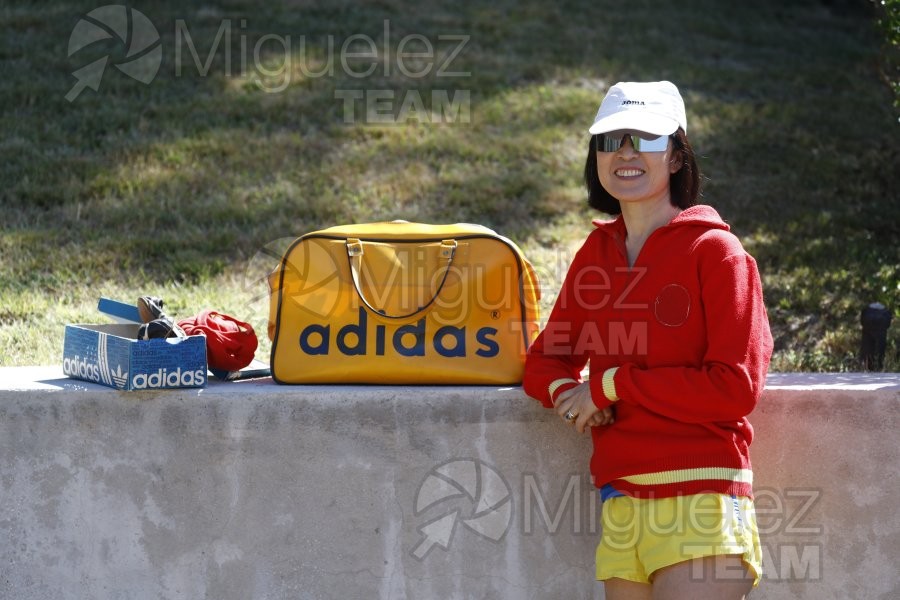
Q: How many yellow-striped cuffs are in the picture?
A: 2